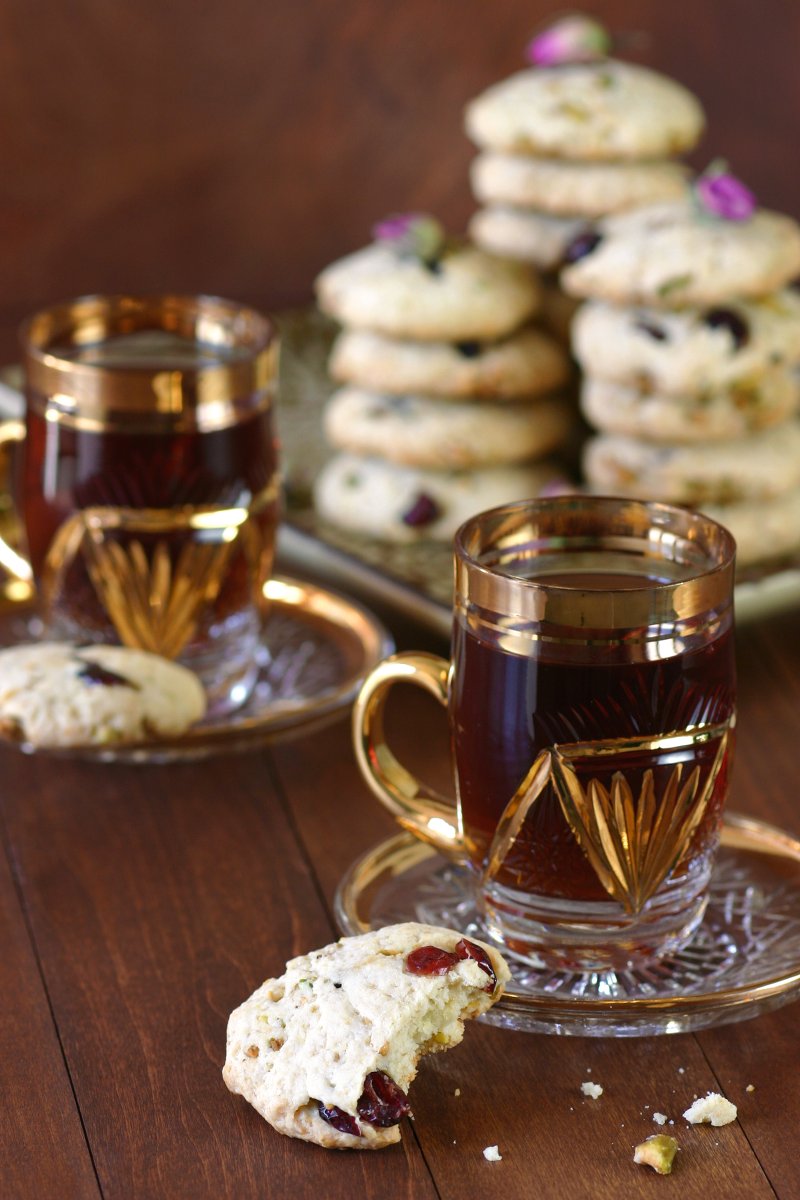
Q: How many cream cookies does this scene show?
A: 14